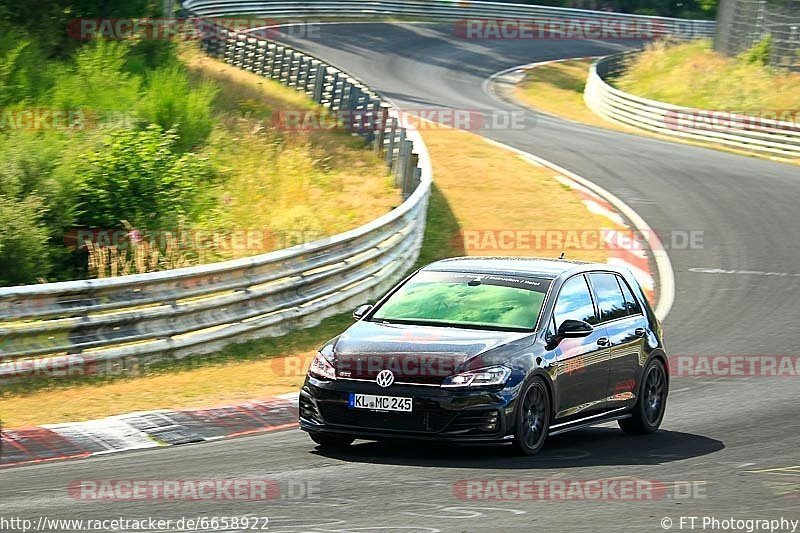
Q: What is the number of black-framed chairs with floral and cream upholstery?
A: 0